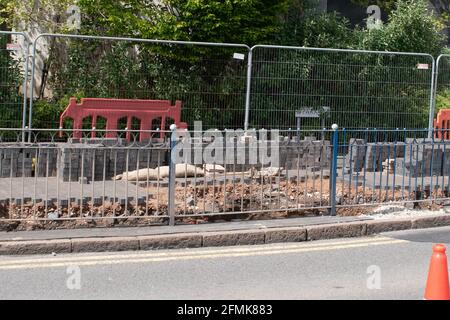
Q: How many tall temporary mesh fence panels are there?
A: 4